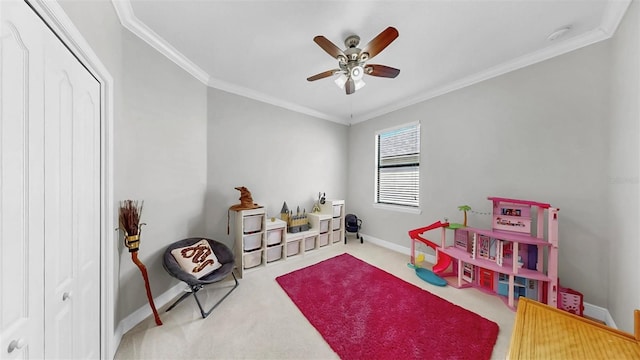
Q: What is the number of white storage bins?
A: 12